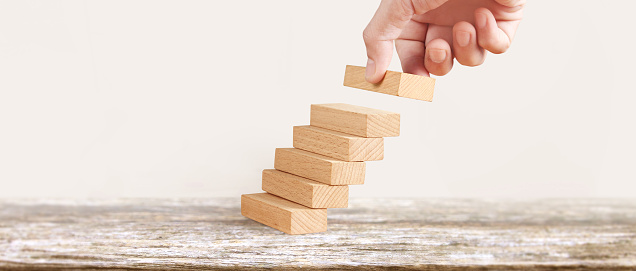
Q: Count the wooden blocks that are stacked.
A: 5